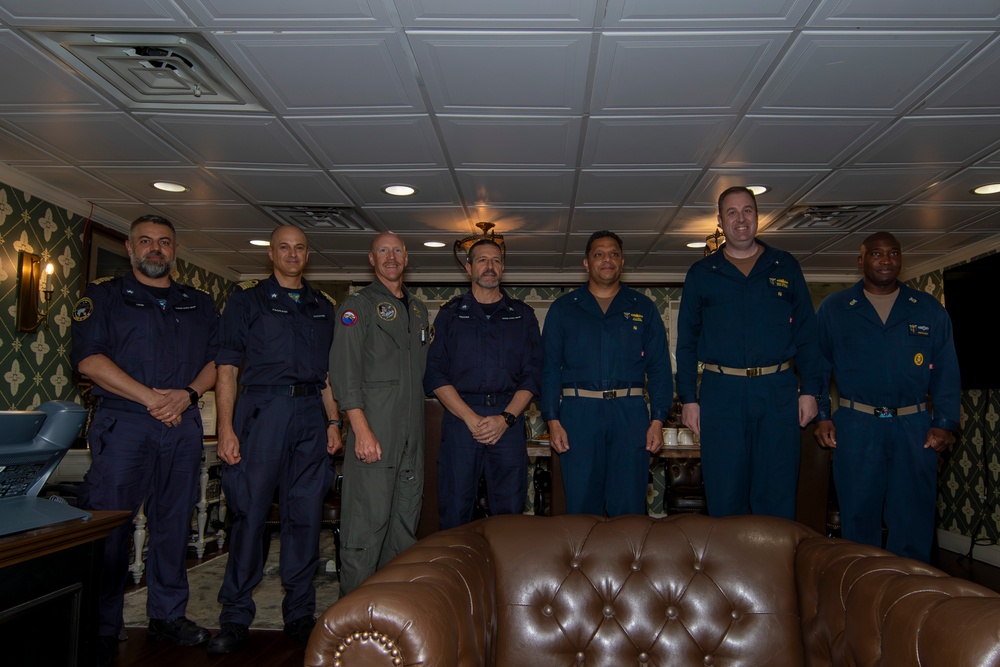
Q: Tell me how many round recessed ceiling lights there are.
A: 7